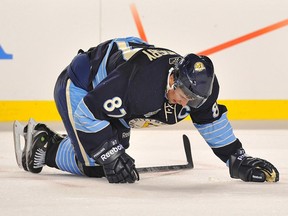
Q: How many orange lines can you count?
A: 2